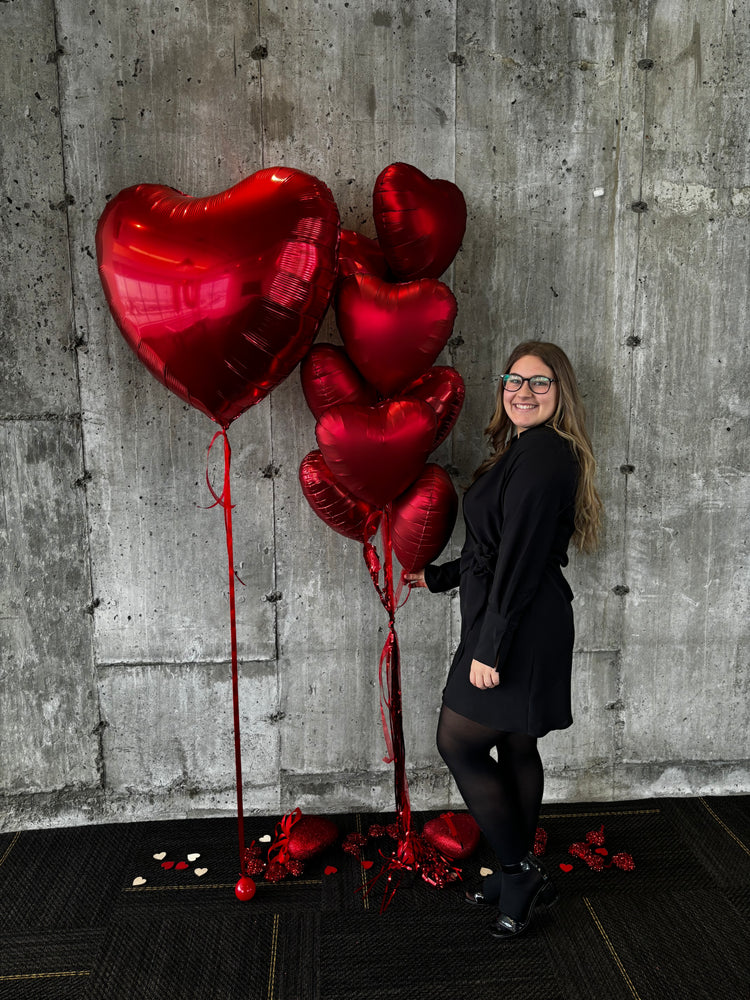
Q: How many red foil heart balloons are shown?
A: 9